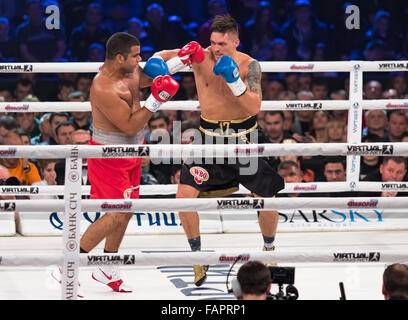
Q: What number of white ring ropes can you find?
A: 6